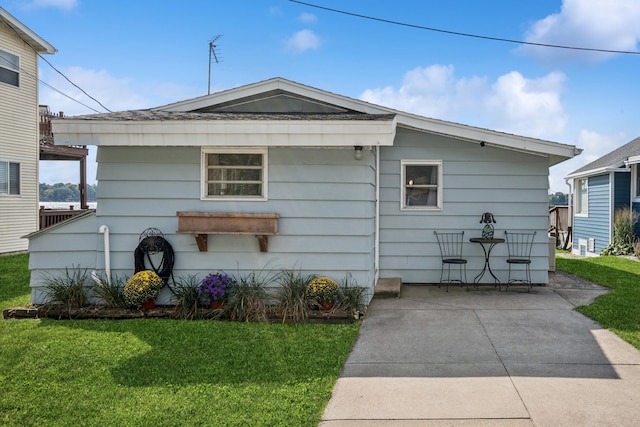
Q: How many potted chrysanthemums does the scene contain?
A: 3